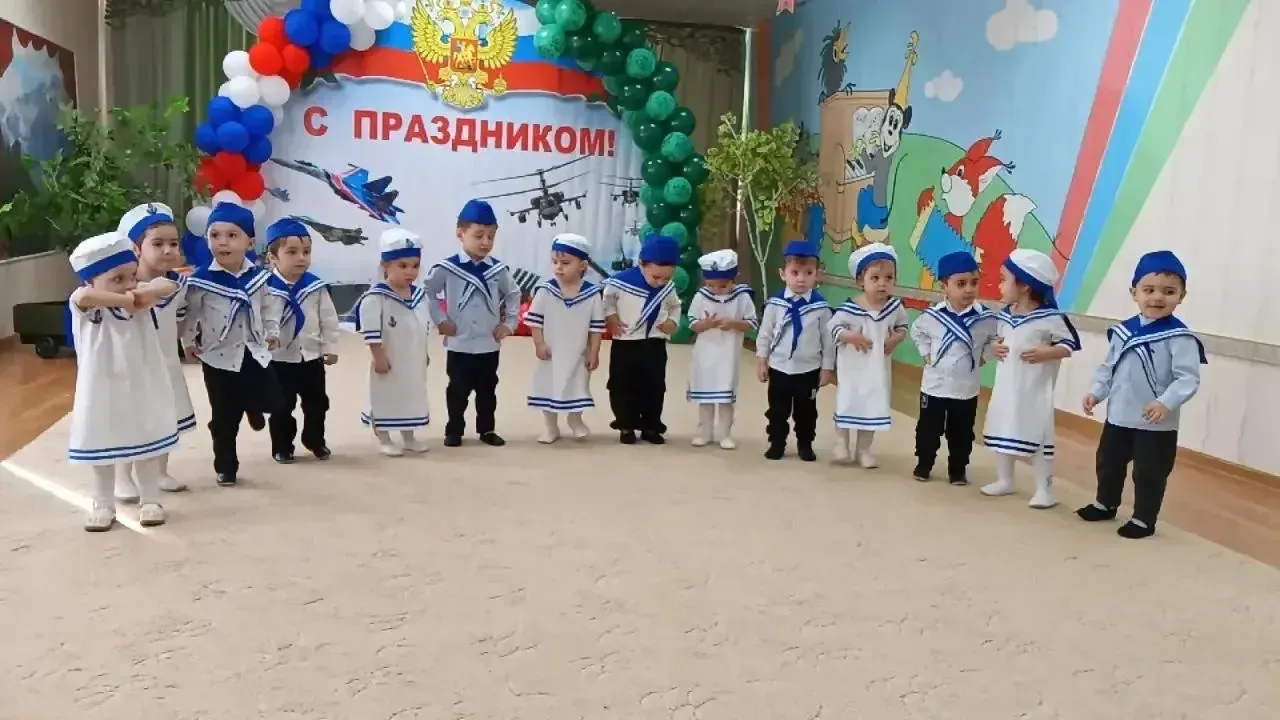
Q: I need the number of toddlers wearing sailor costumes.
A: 14